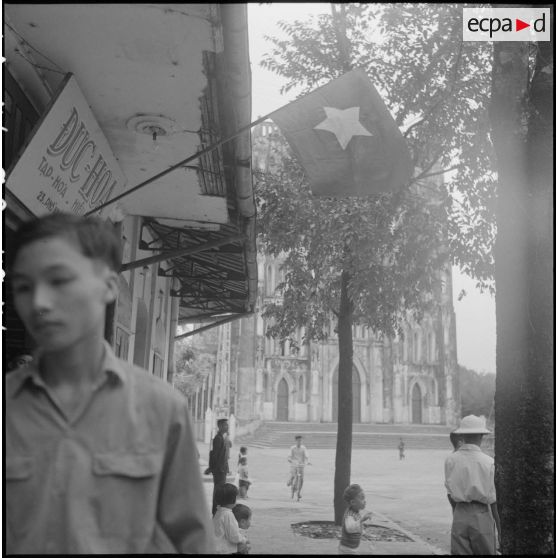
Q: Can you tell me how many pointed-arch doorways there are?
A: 3